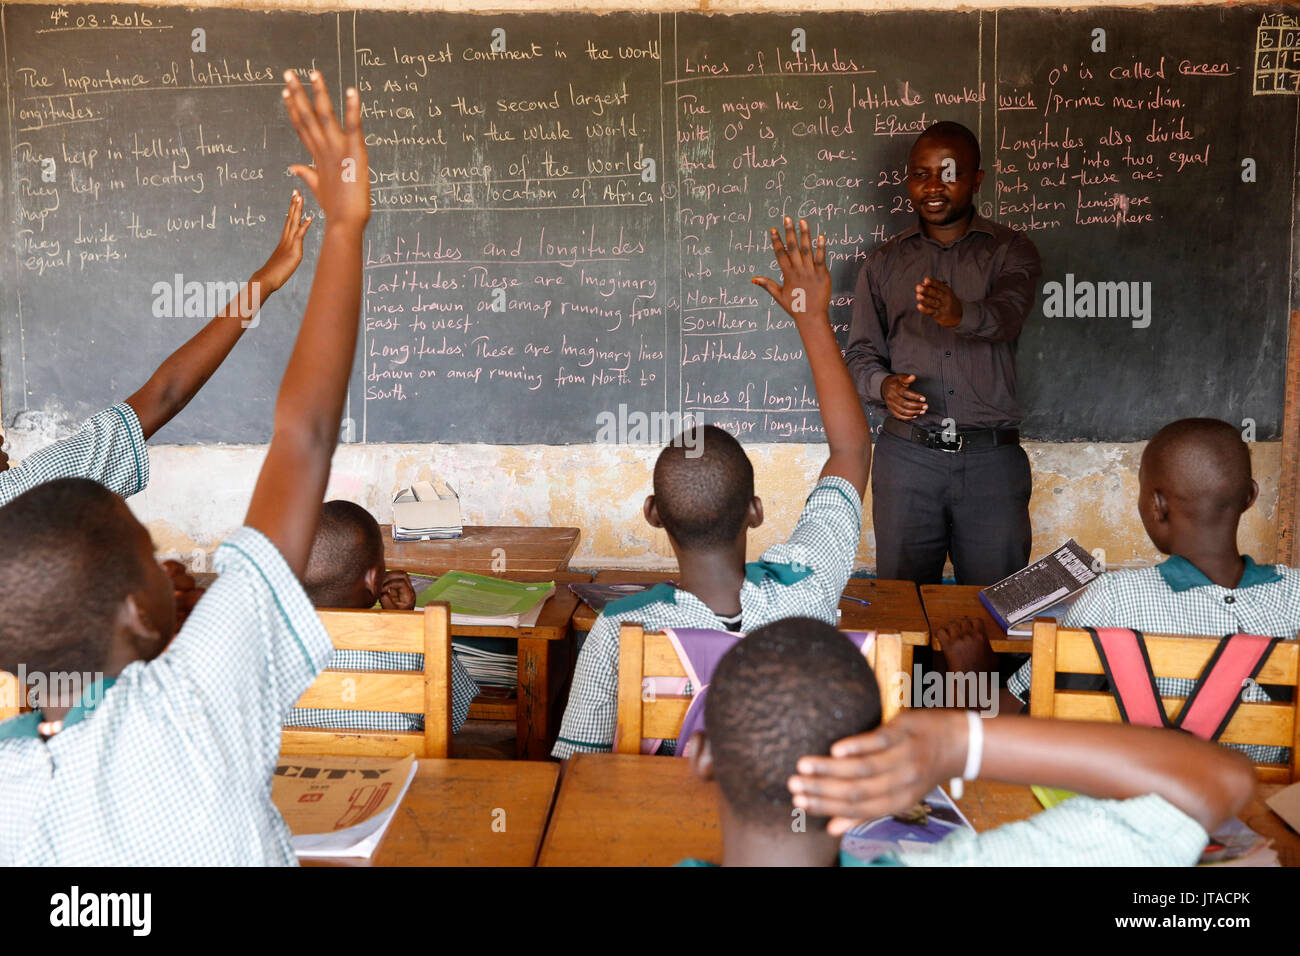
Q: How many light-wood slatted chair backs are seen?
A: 3